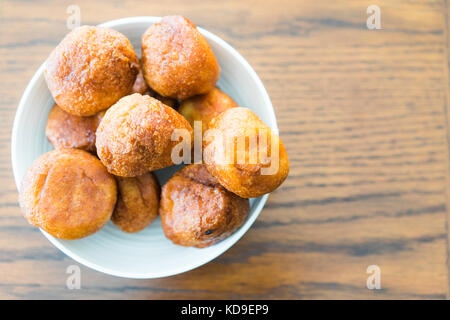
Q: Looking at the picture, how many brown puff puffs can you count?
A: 10